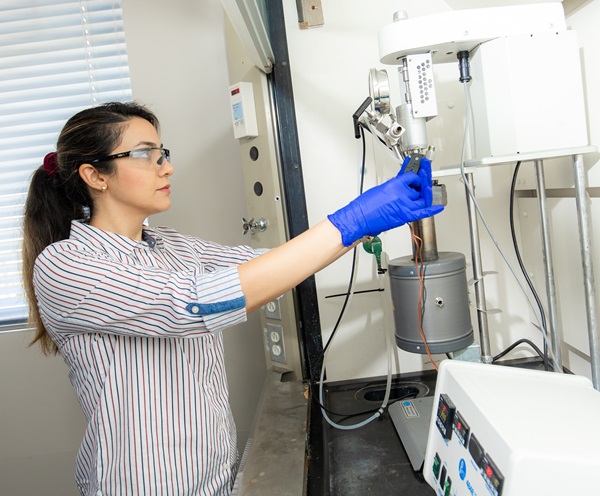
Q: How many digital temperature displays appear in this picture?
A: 3